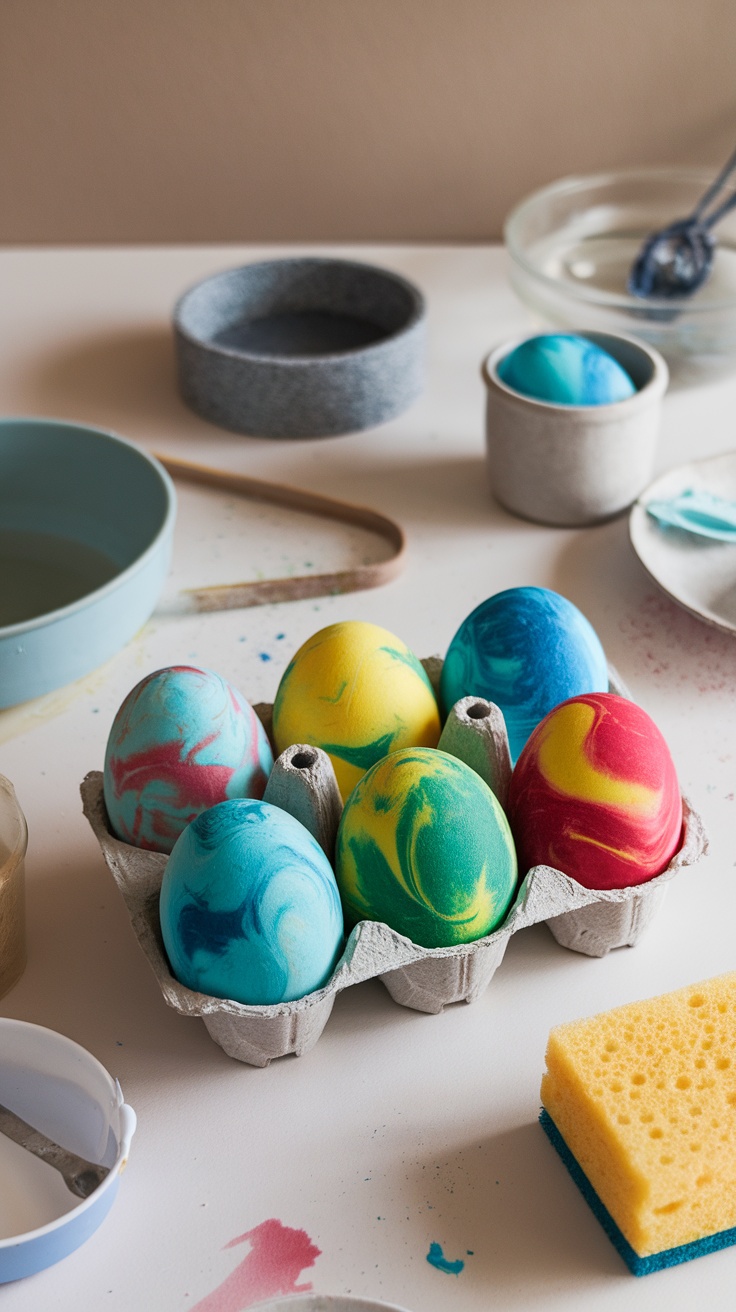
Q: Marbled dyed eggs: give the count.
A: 7